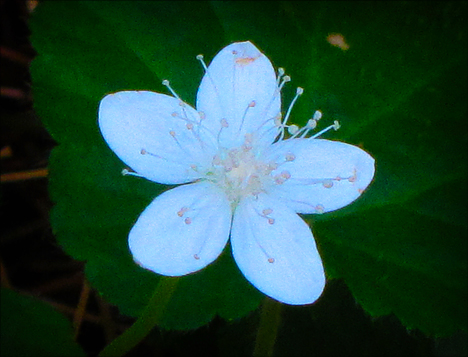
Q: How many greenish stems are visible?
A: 2